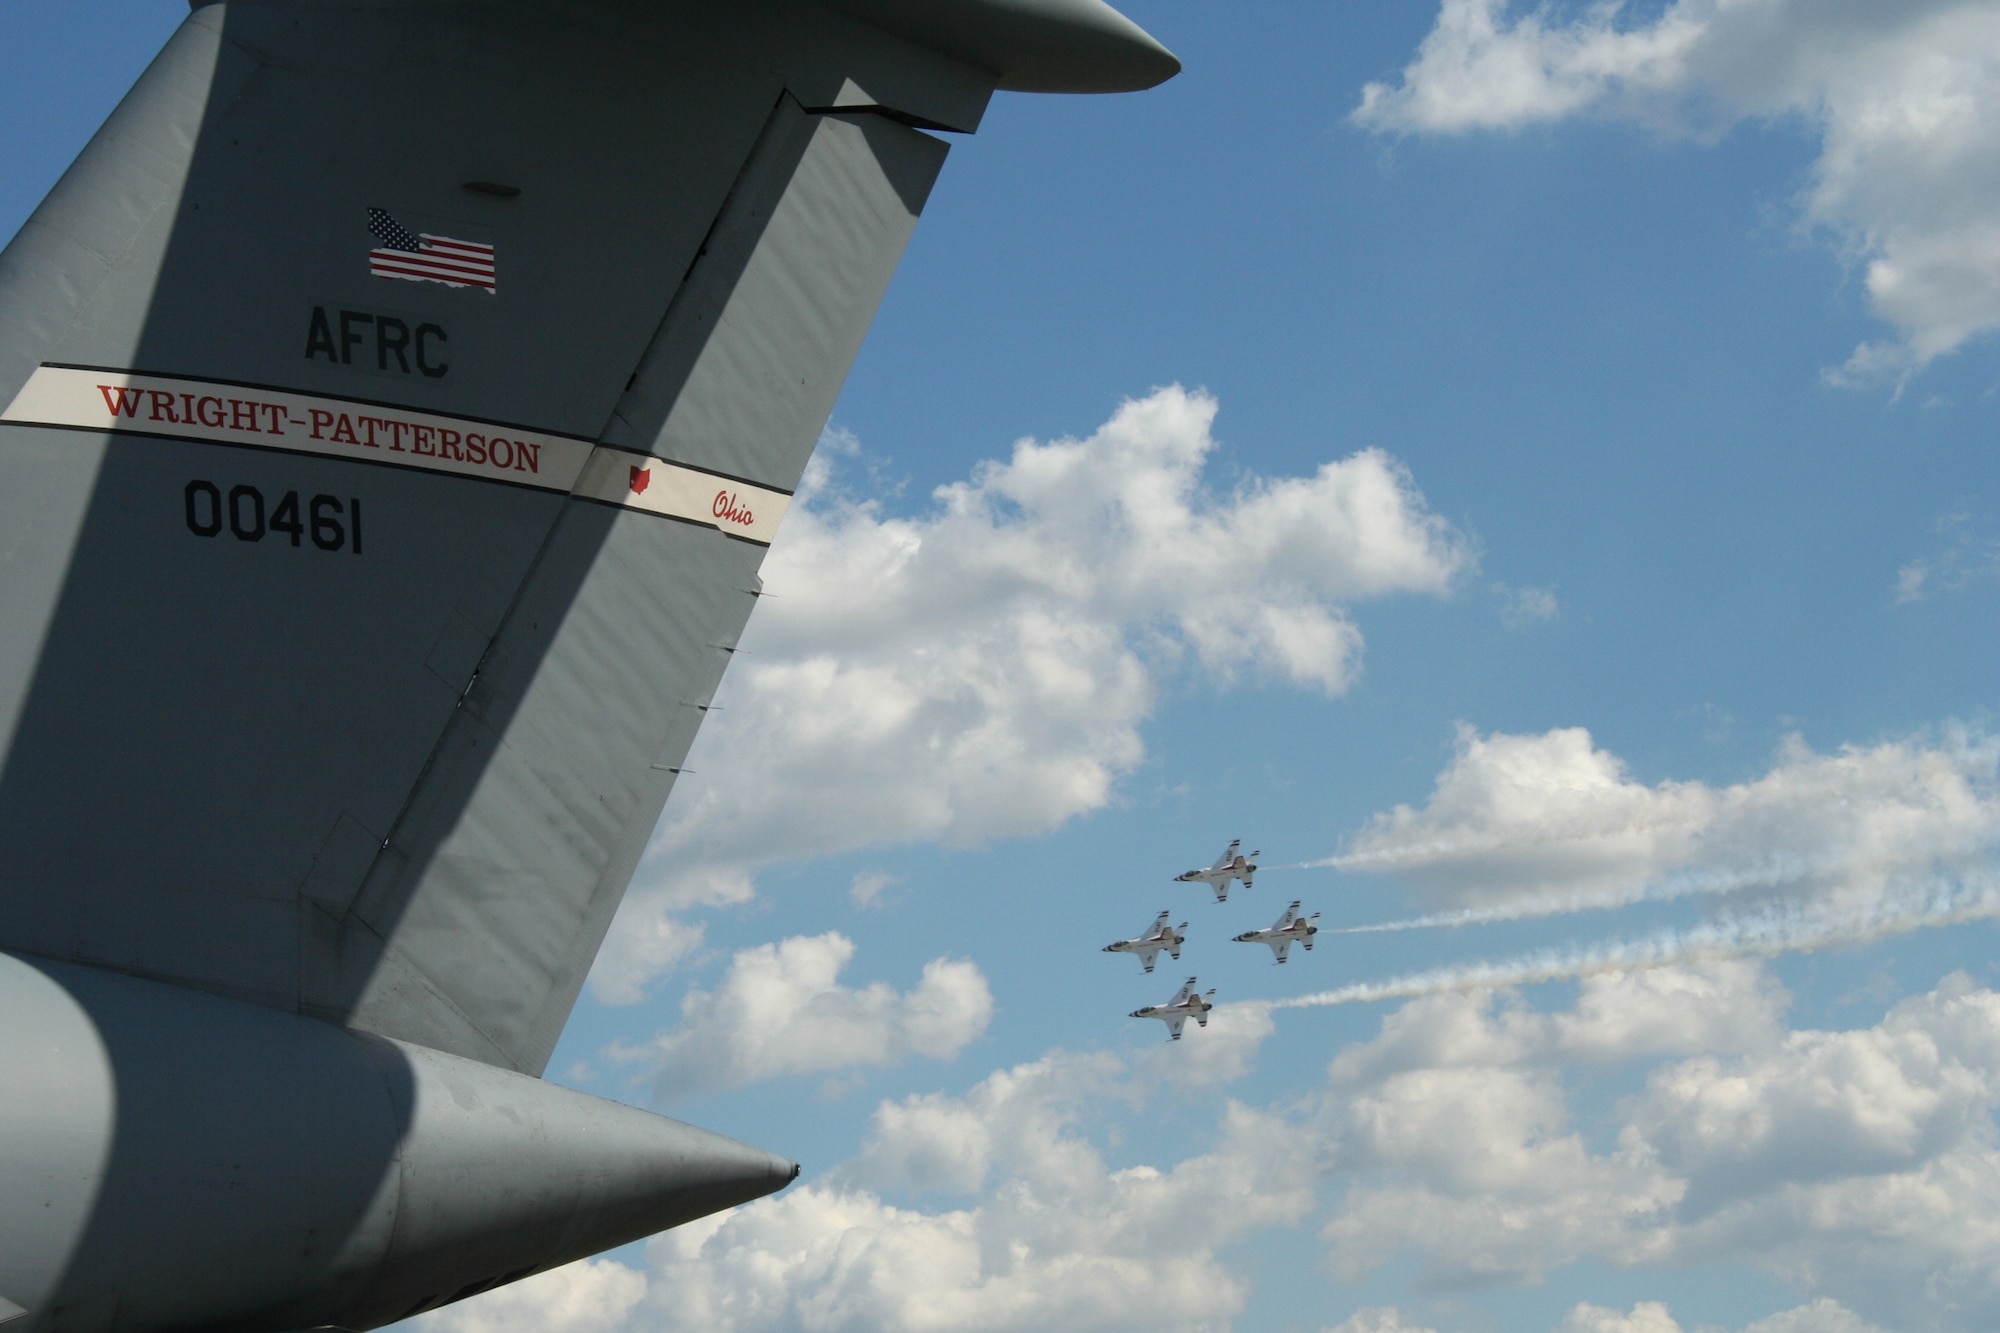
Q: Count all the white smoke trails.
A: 3